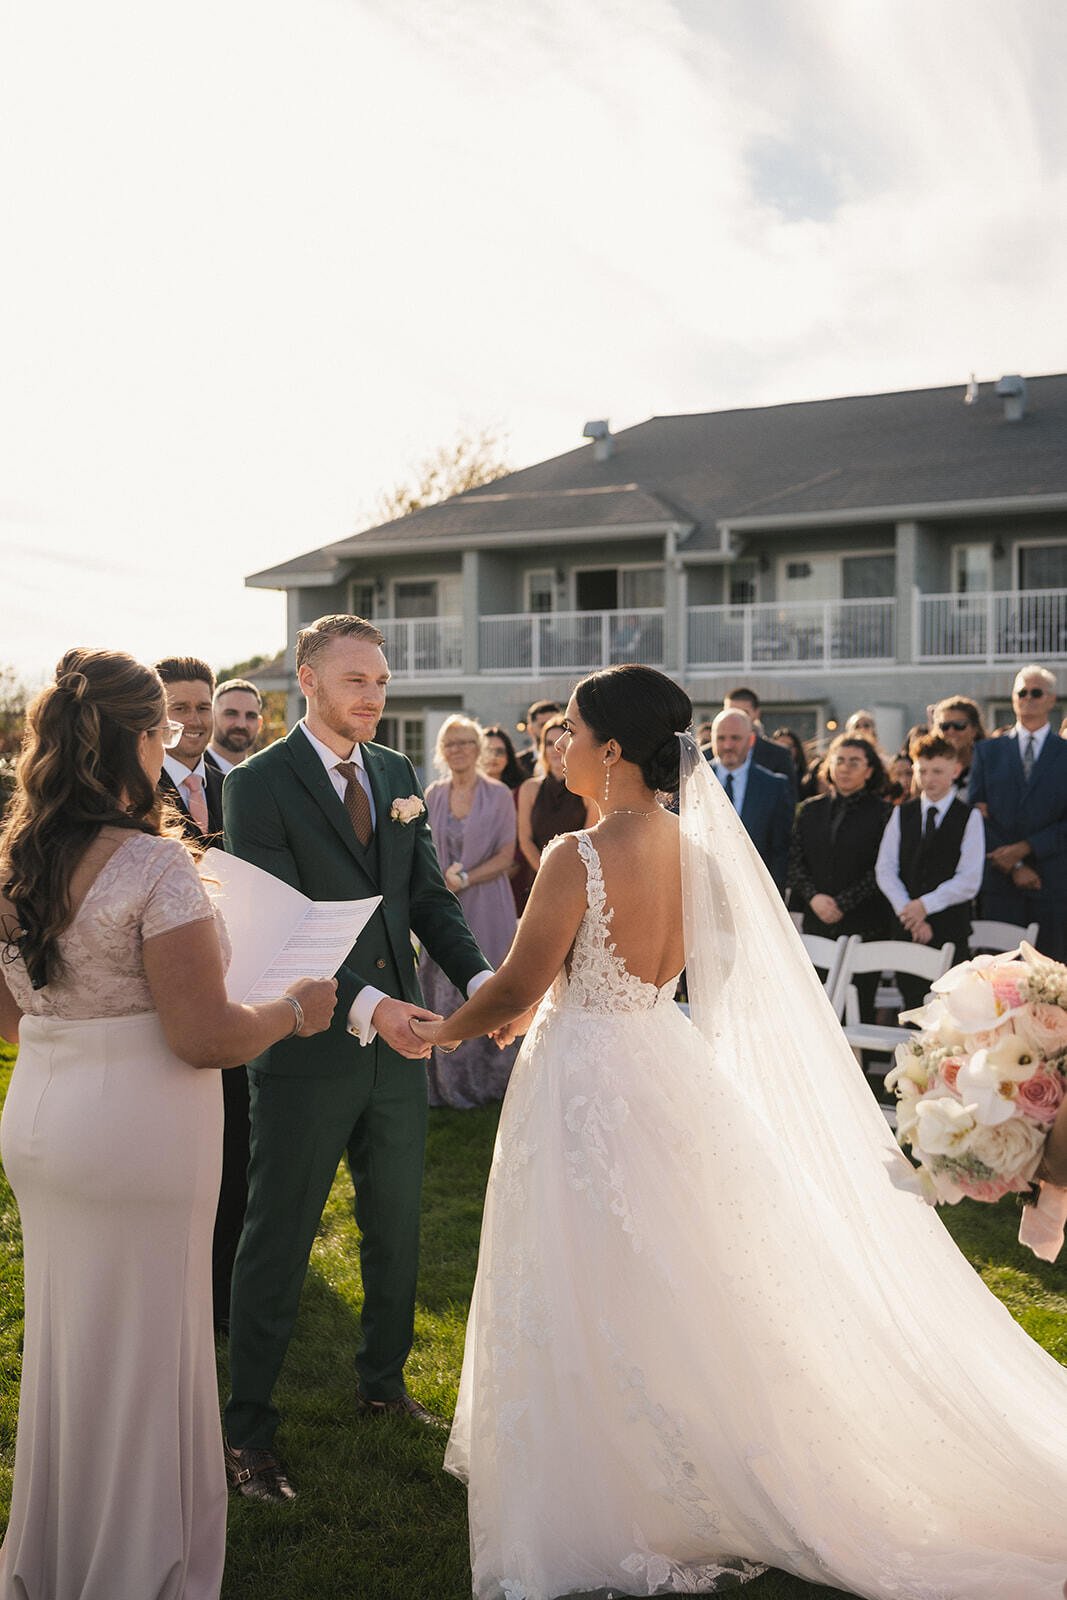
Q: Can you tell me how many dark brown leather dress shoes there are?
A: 2